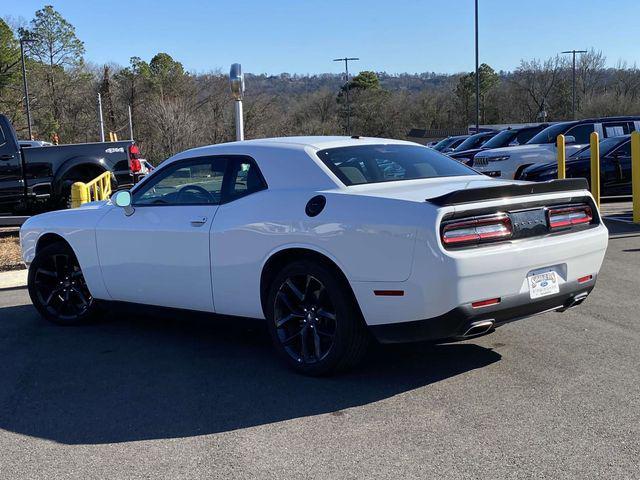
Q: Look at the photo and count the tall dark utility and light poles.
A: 4